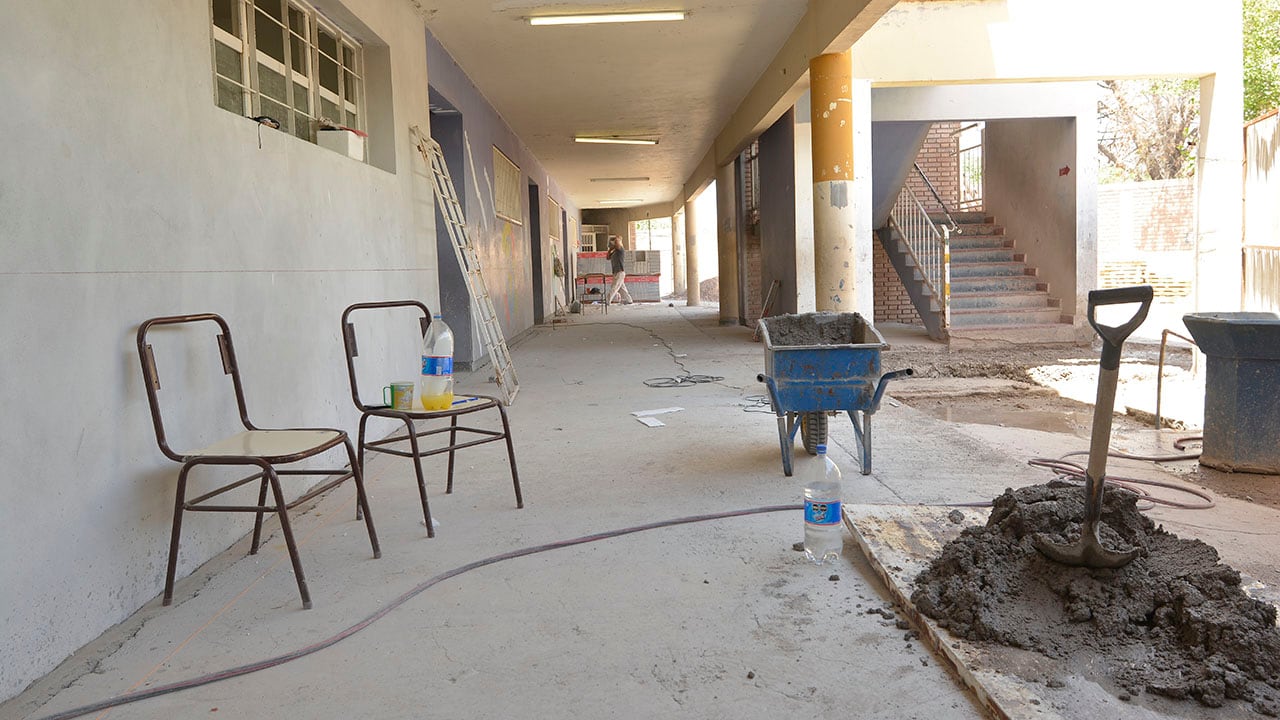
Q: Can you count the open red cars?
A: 0